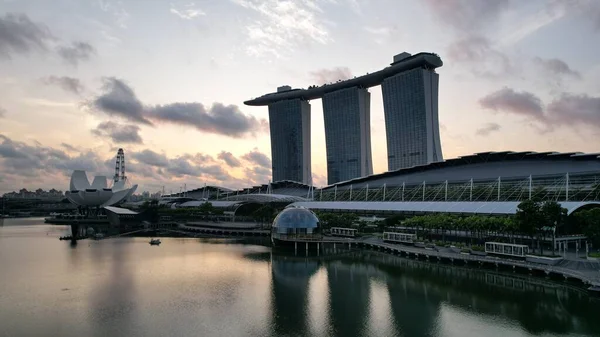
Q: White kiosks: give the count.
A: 3